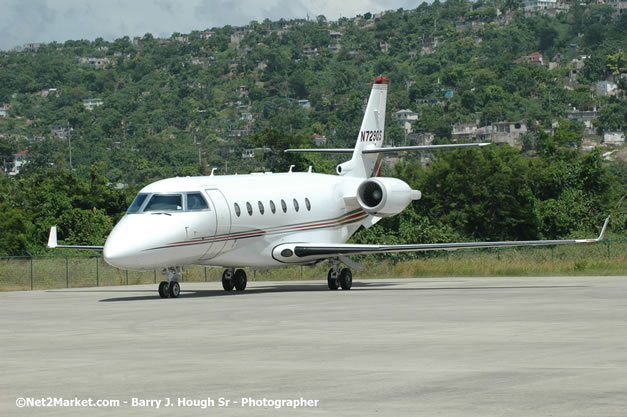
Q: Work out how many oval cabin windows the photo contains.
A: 7